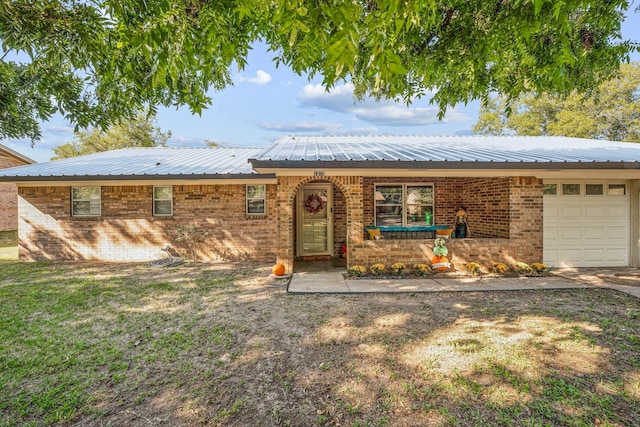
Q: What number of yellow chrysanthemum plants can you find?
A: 8